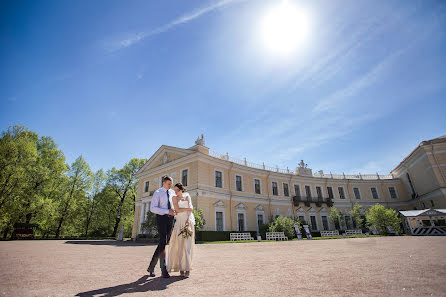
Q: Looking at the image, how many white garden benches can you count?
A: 4